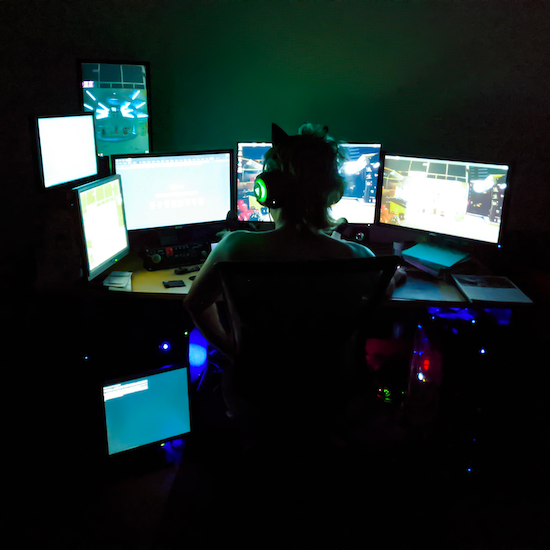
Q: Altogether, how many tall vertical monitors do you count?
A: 1